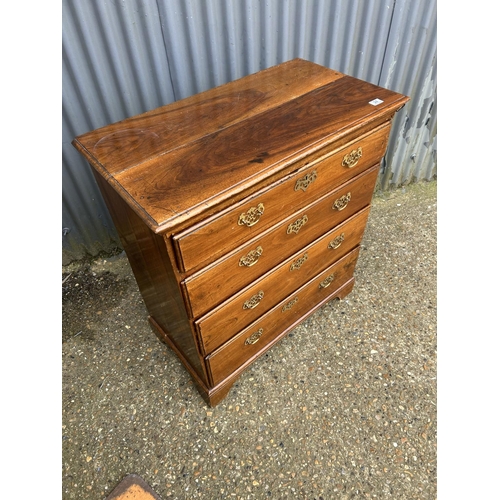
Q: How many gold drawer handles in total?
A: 8